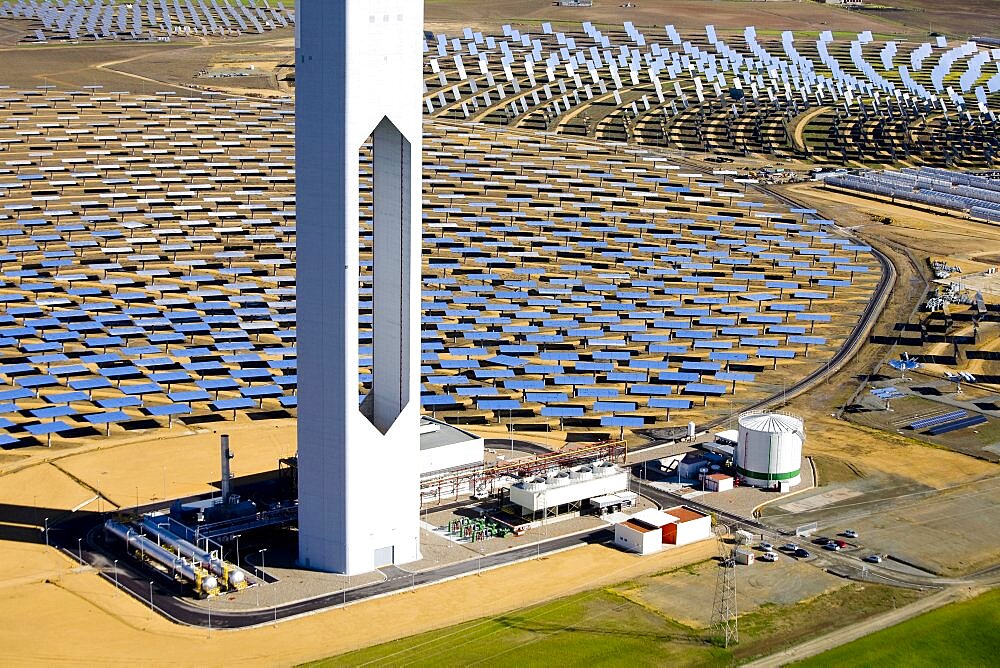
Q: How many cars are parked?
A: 9